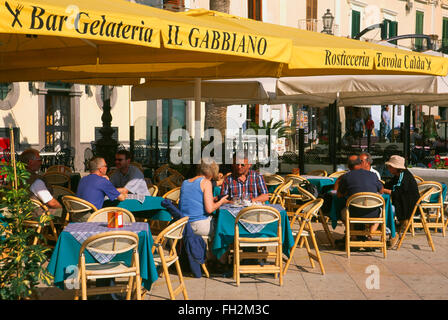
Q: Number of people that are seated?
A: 8